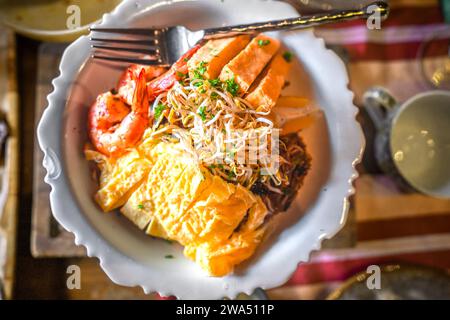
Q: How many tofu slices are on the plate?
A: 3